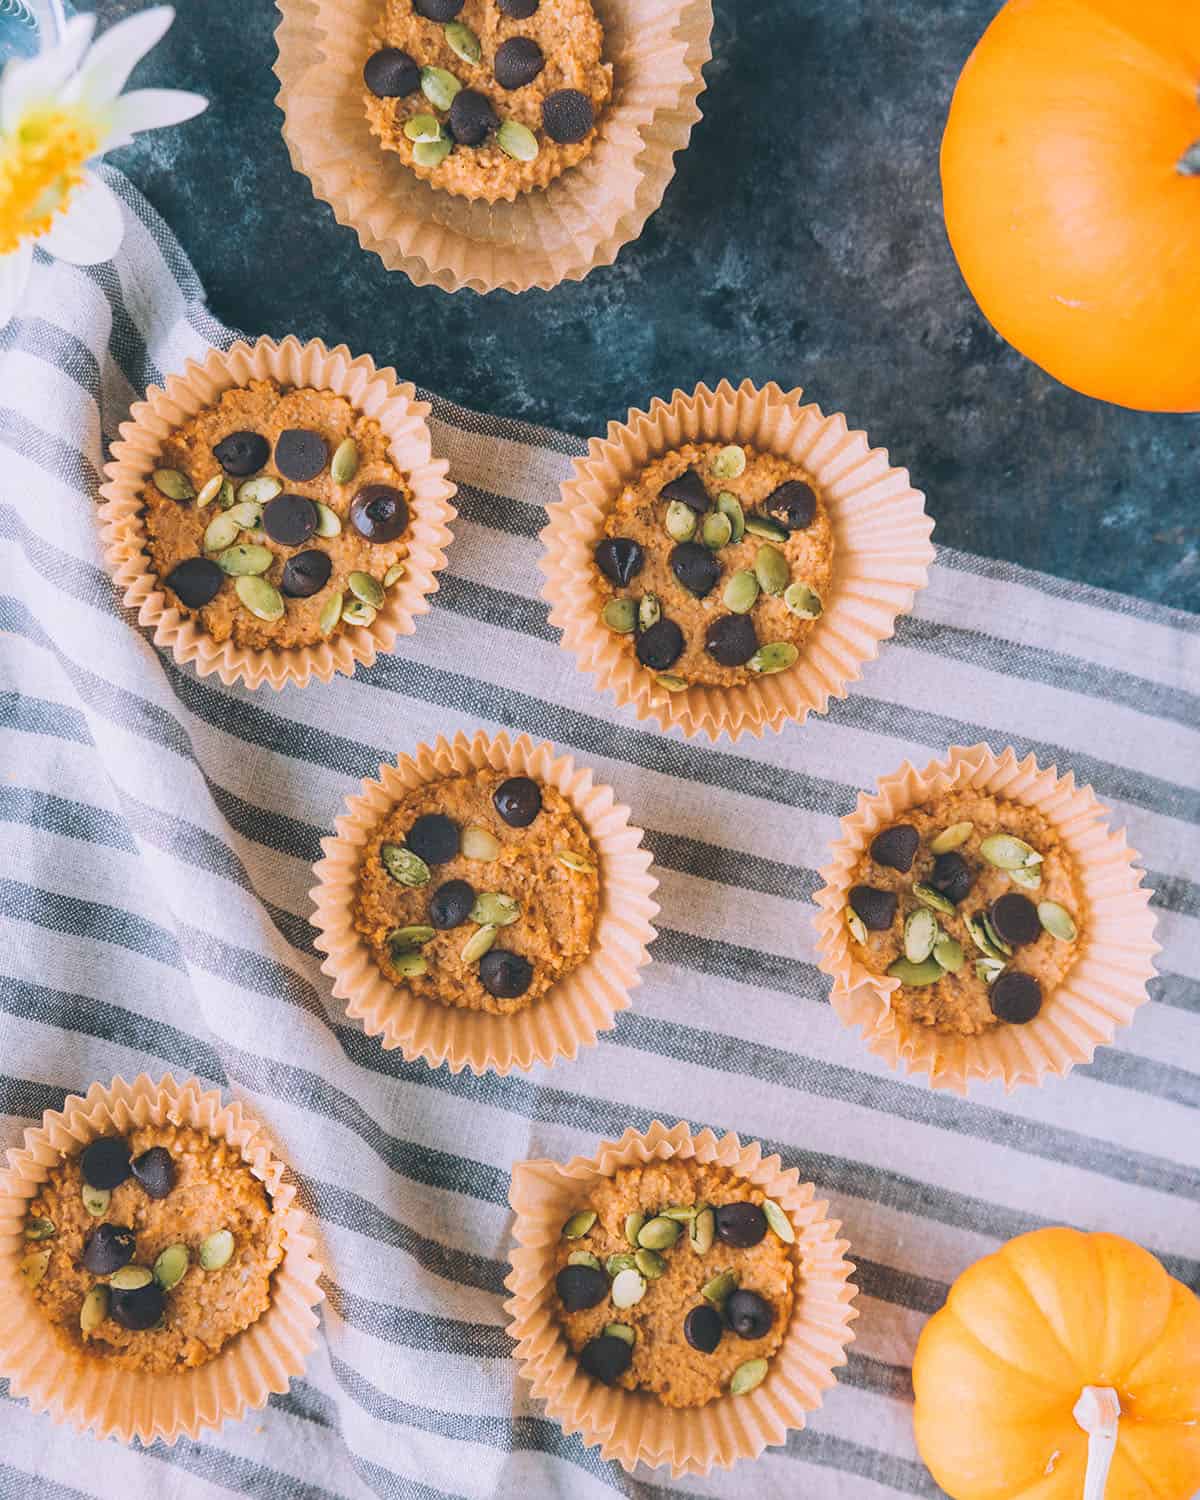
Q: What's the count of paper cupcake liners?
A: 7